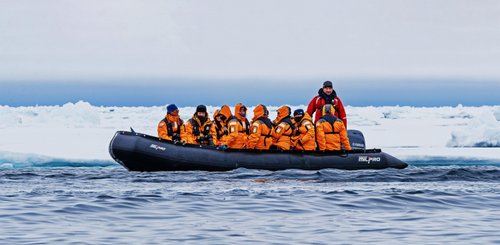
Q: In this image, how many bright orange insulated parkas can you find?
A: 9